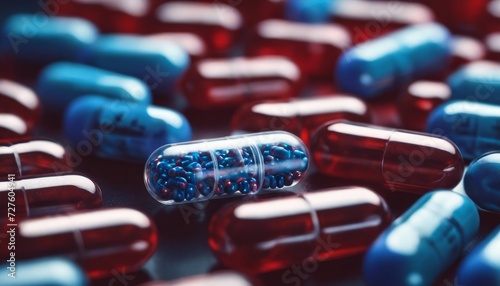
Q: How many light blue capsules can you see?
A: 12